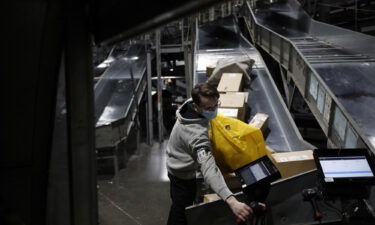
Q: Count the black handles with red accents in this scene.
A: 2